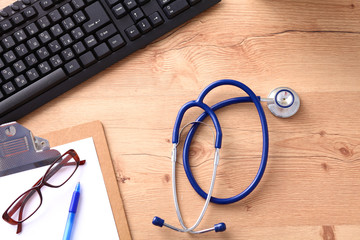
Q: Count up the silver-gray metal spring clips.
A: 1